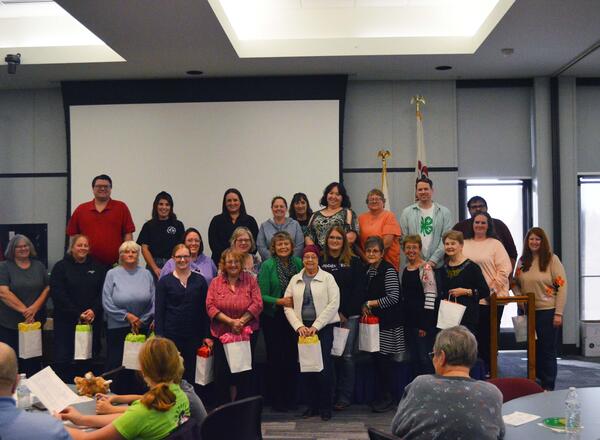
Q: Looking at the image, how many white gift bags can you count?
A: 10